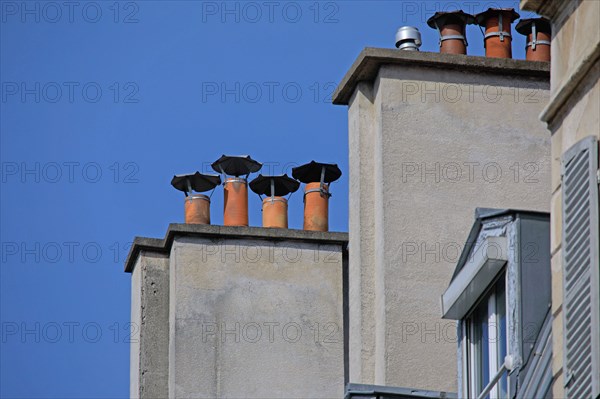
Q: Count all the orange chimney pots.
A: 7